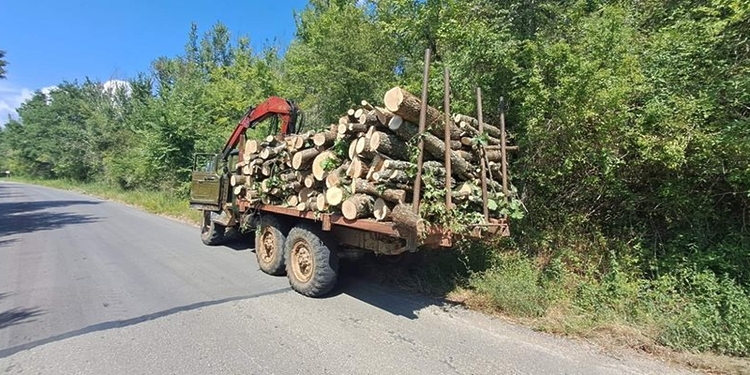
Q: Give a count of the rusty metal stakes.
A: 4